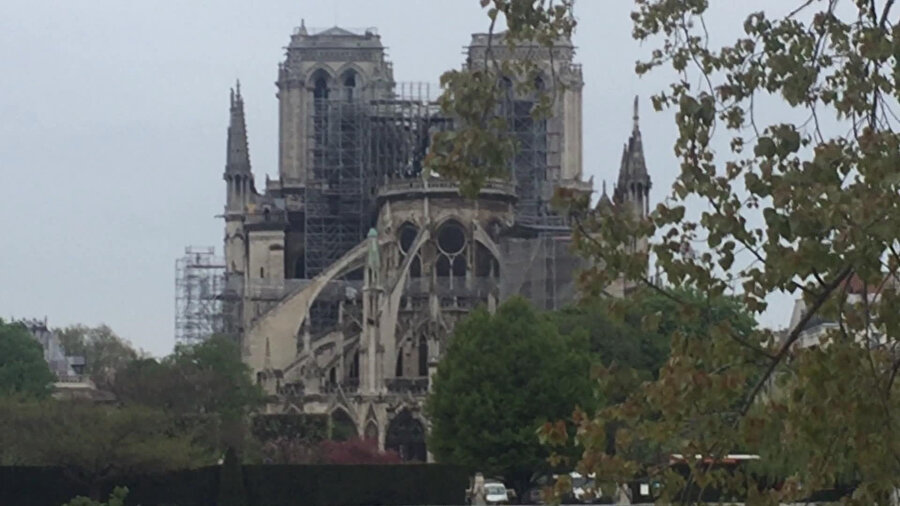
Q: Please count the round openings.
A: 2